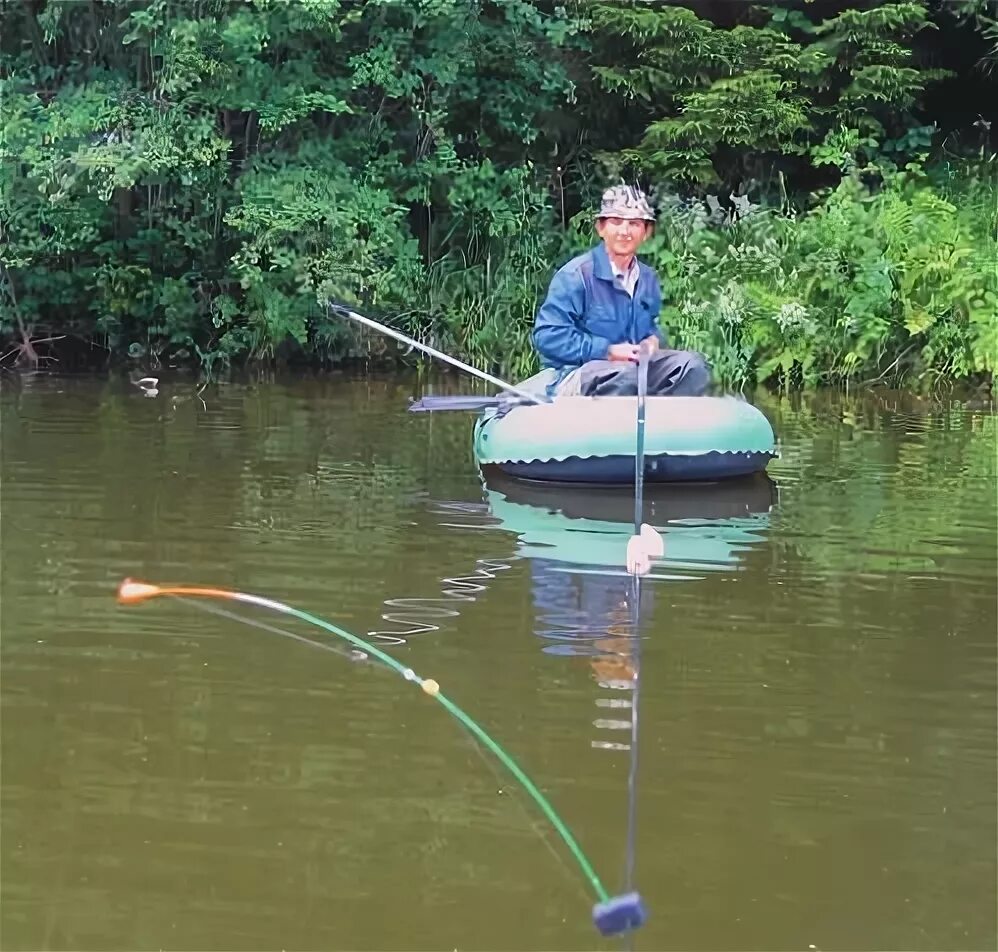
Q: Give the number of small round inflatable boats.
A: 1